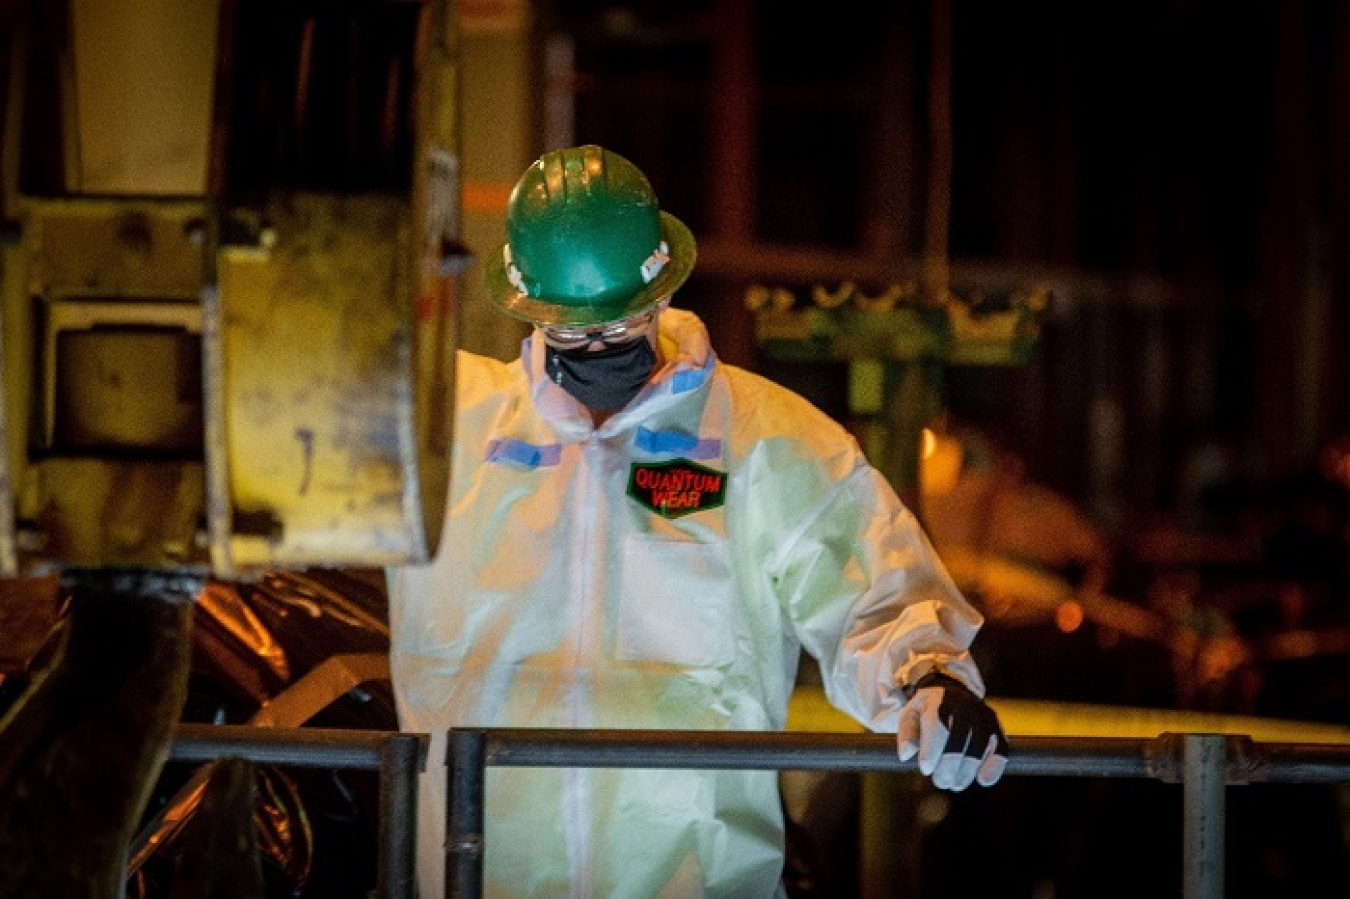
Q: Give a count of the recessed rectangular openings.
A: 1